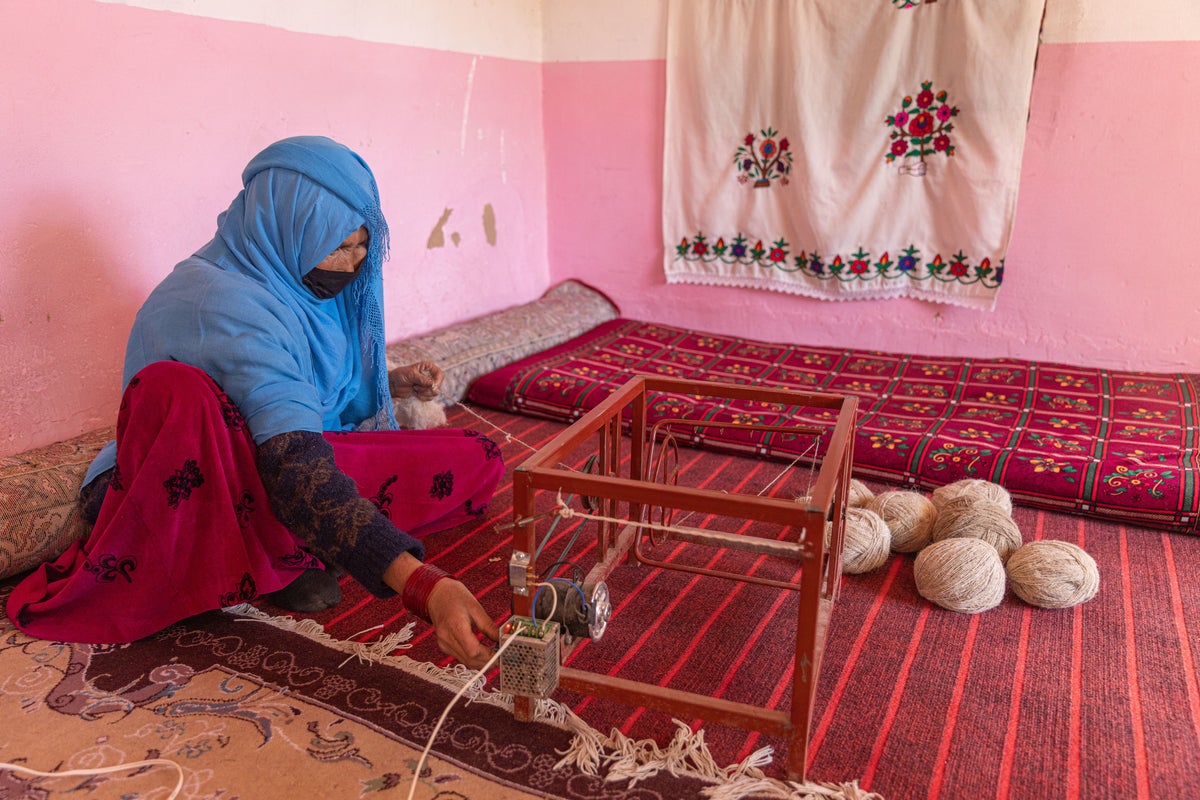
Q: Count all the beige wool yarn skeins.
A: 7